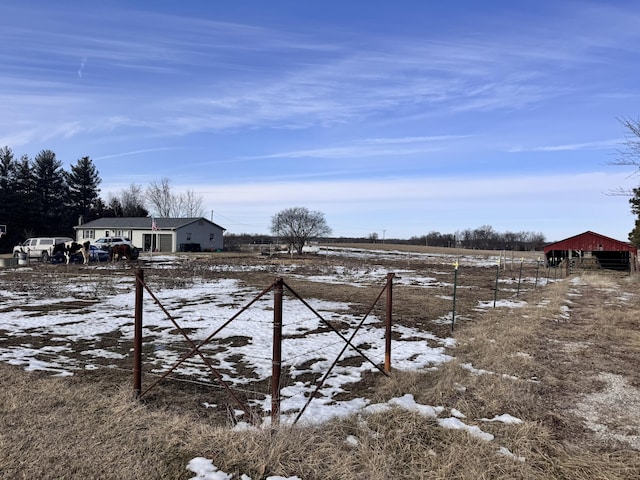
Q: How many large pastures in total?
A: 1